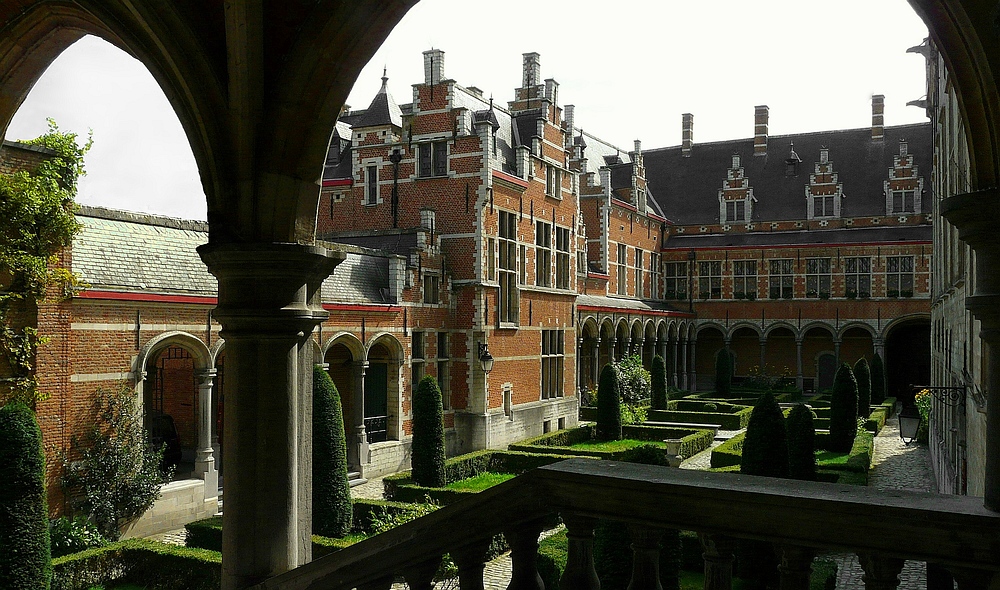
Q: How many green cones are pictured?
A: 11